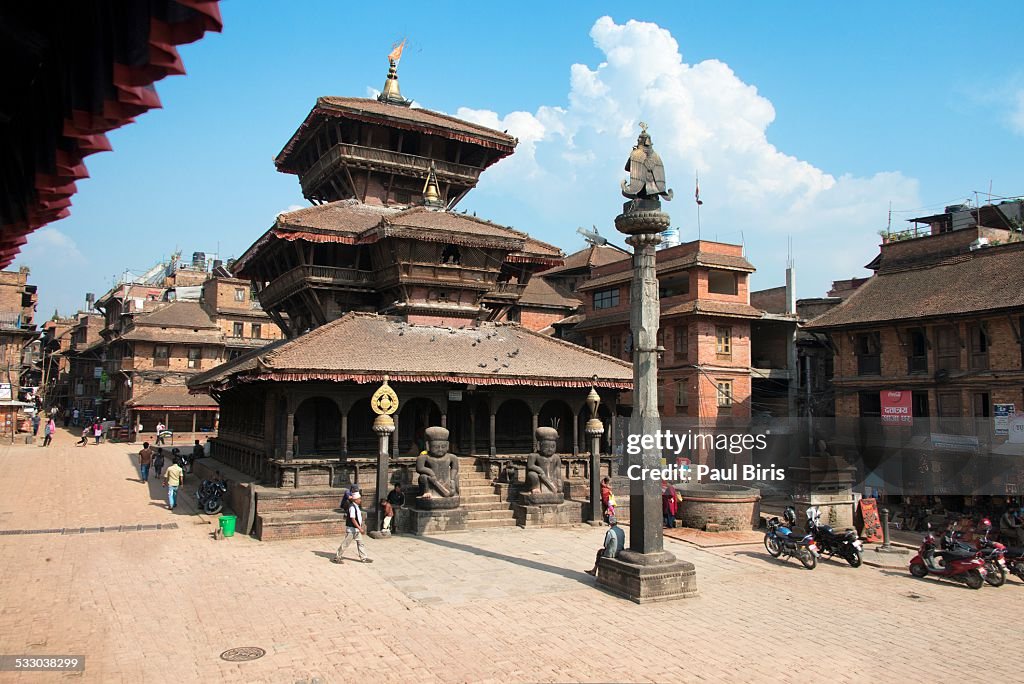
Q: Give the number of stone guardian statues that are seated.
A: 2